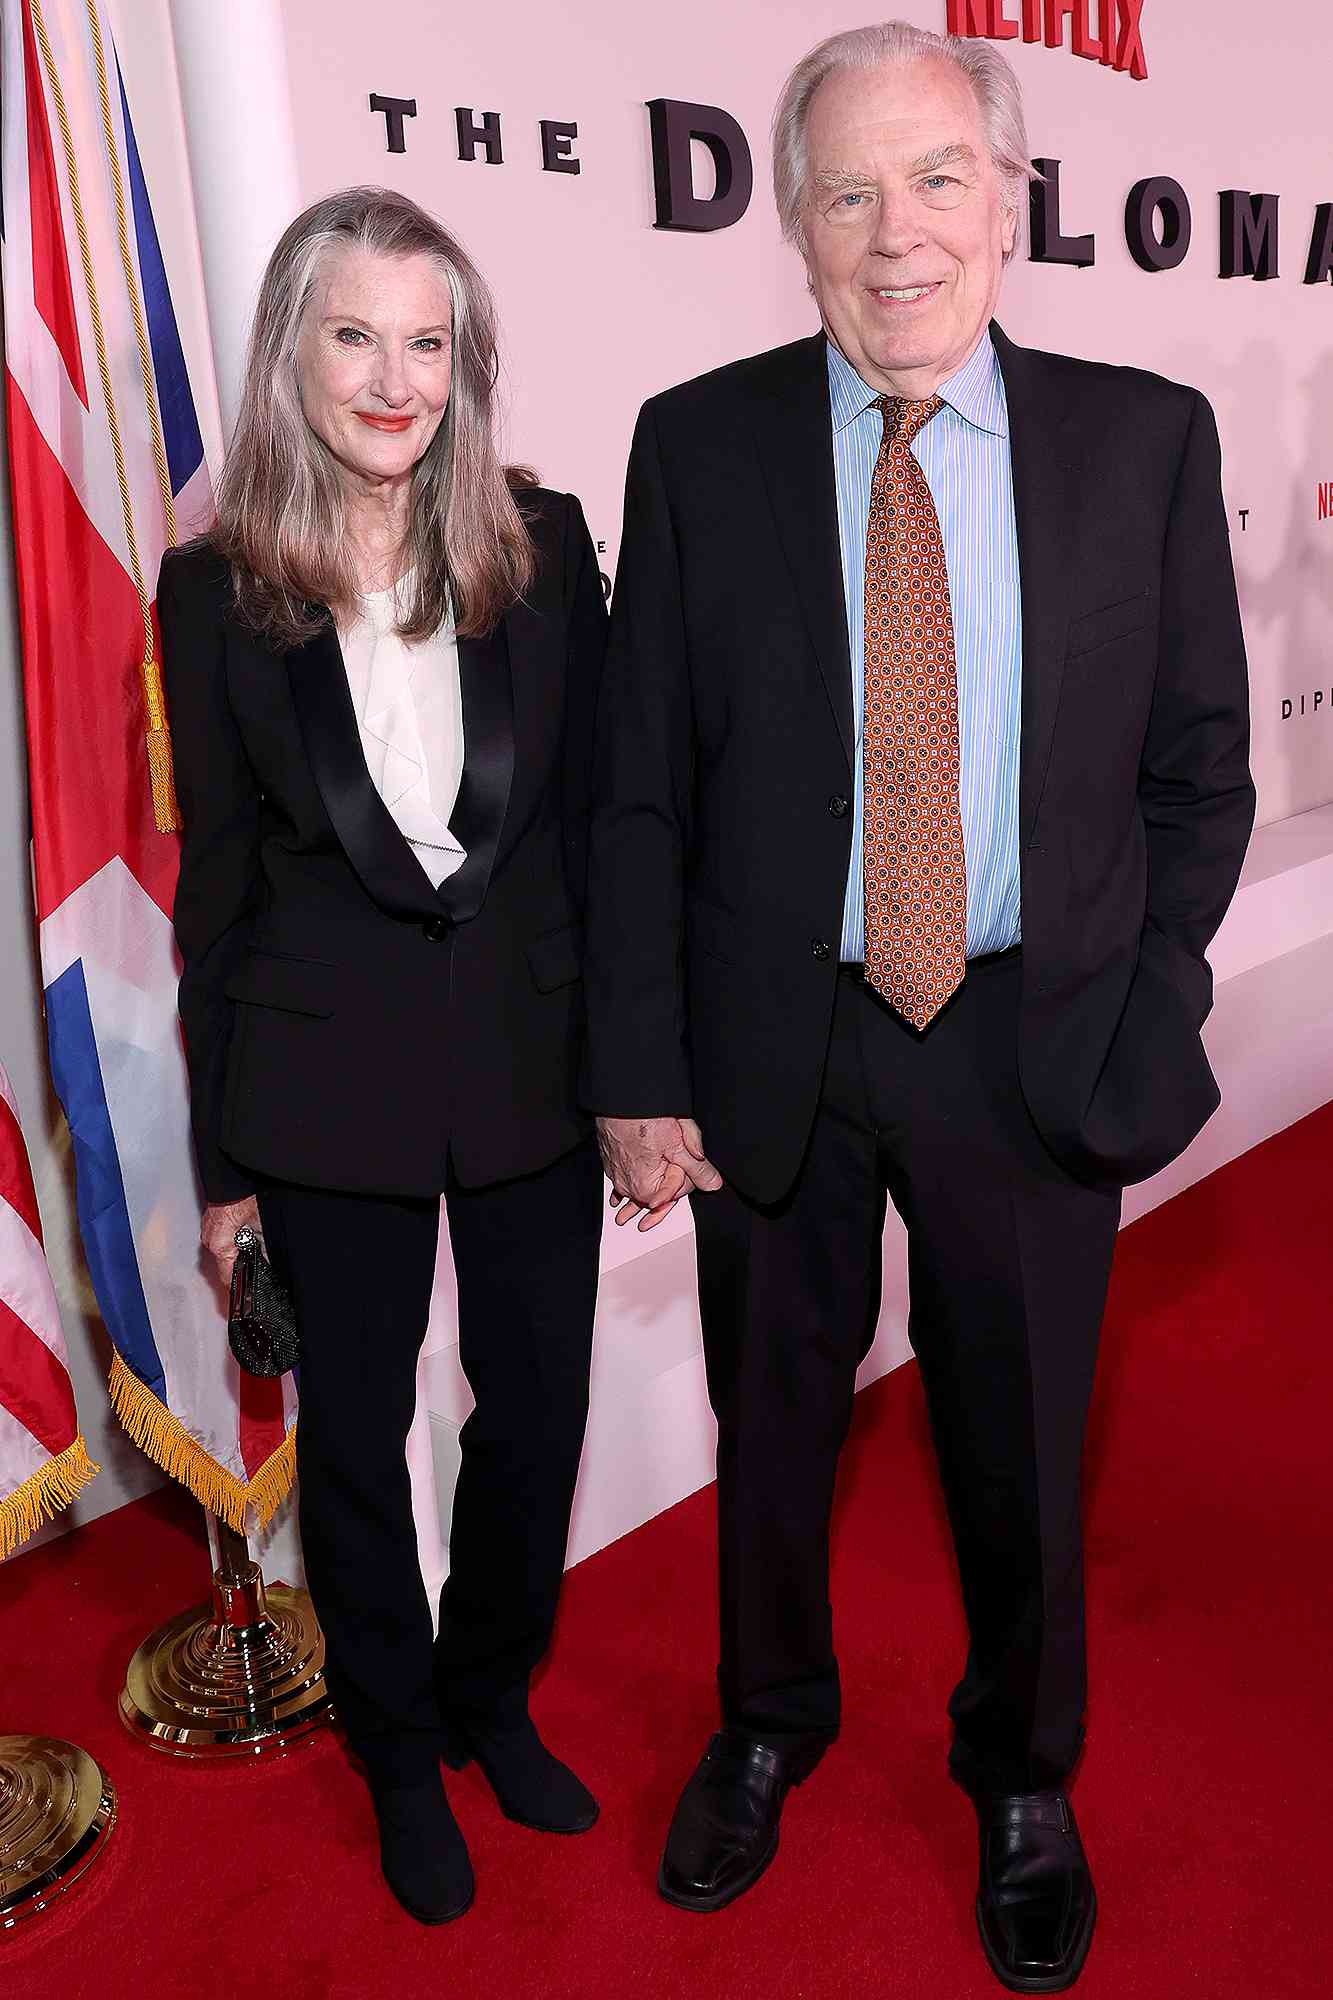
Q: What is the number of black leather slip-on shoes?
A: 2